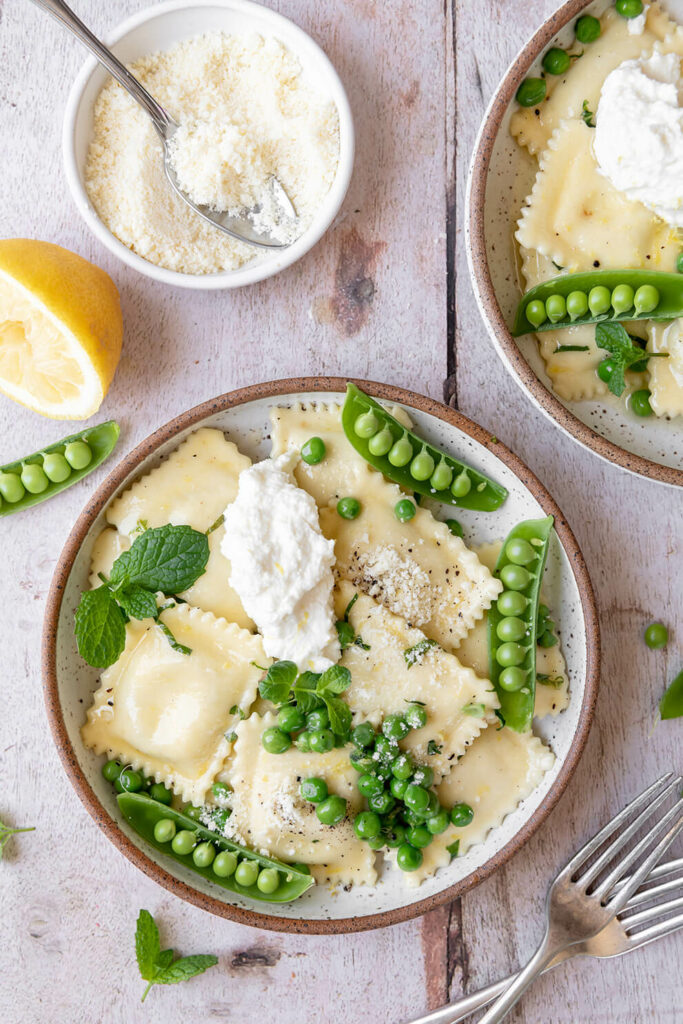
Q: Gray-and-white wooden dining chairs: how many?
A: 0